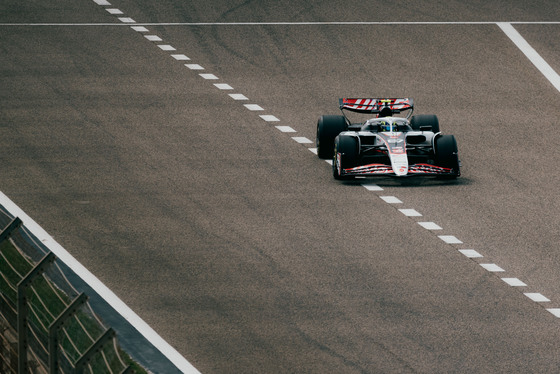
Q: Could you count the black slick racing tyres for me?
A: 4